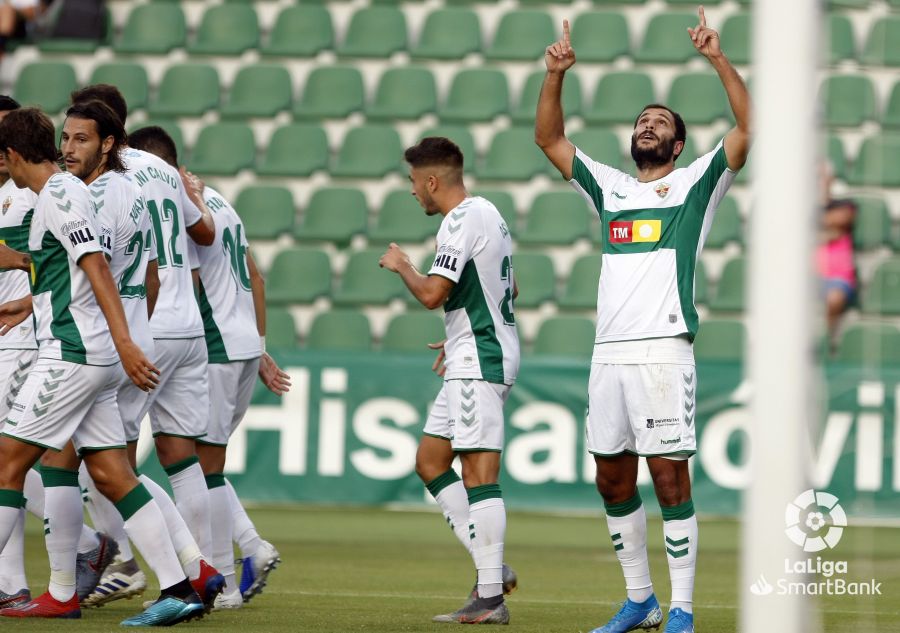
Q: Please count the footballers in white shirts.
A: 7